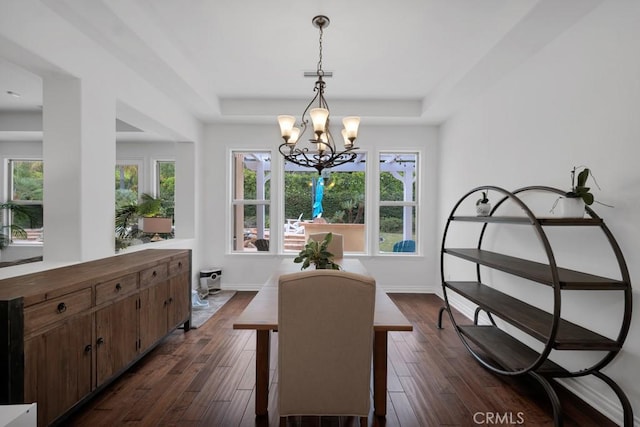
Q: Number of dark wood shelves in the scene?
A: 4